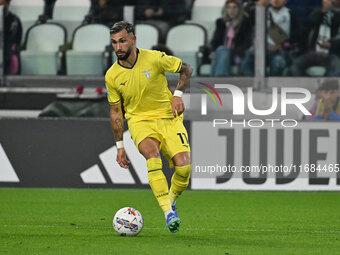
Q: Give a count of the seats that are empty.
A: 7